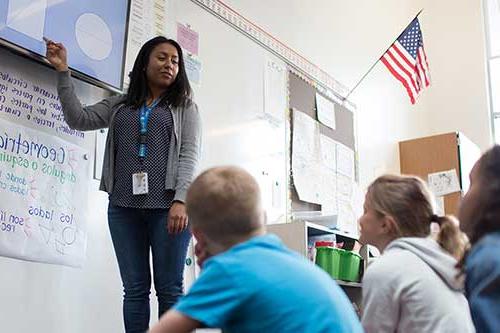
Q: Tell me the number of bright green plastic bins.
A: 2